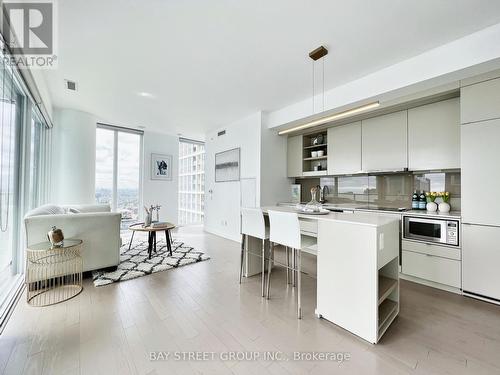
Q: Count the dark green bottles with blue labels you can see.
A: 2